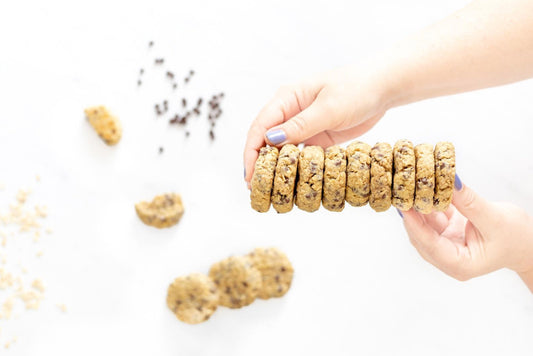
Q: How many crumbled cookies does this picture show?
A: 2